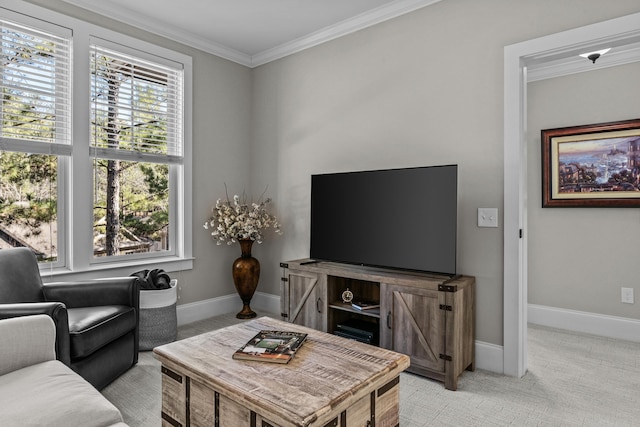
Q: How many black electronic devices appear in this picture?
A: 3